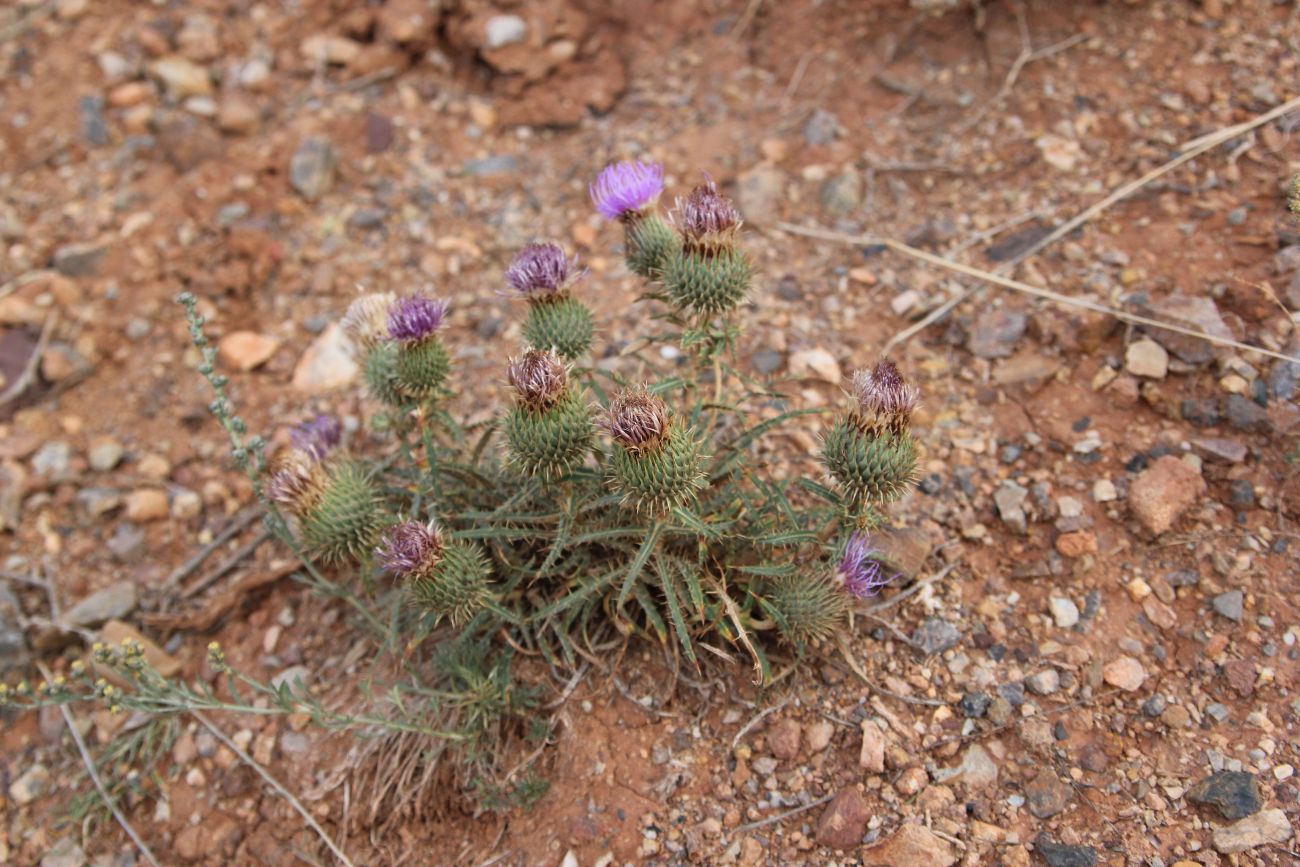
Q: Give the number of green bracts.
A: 11